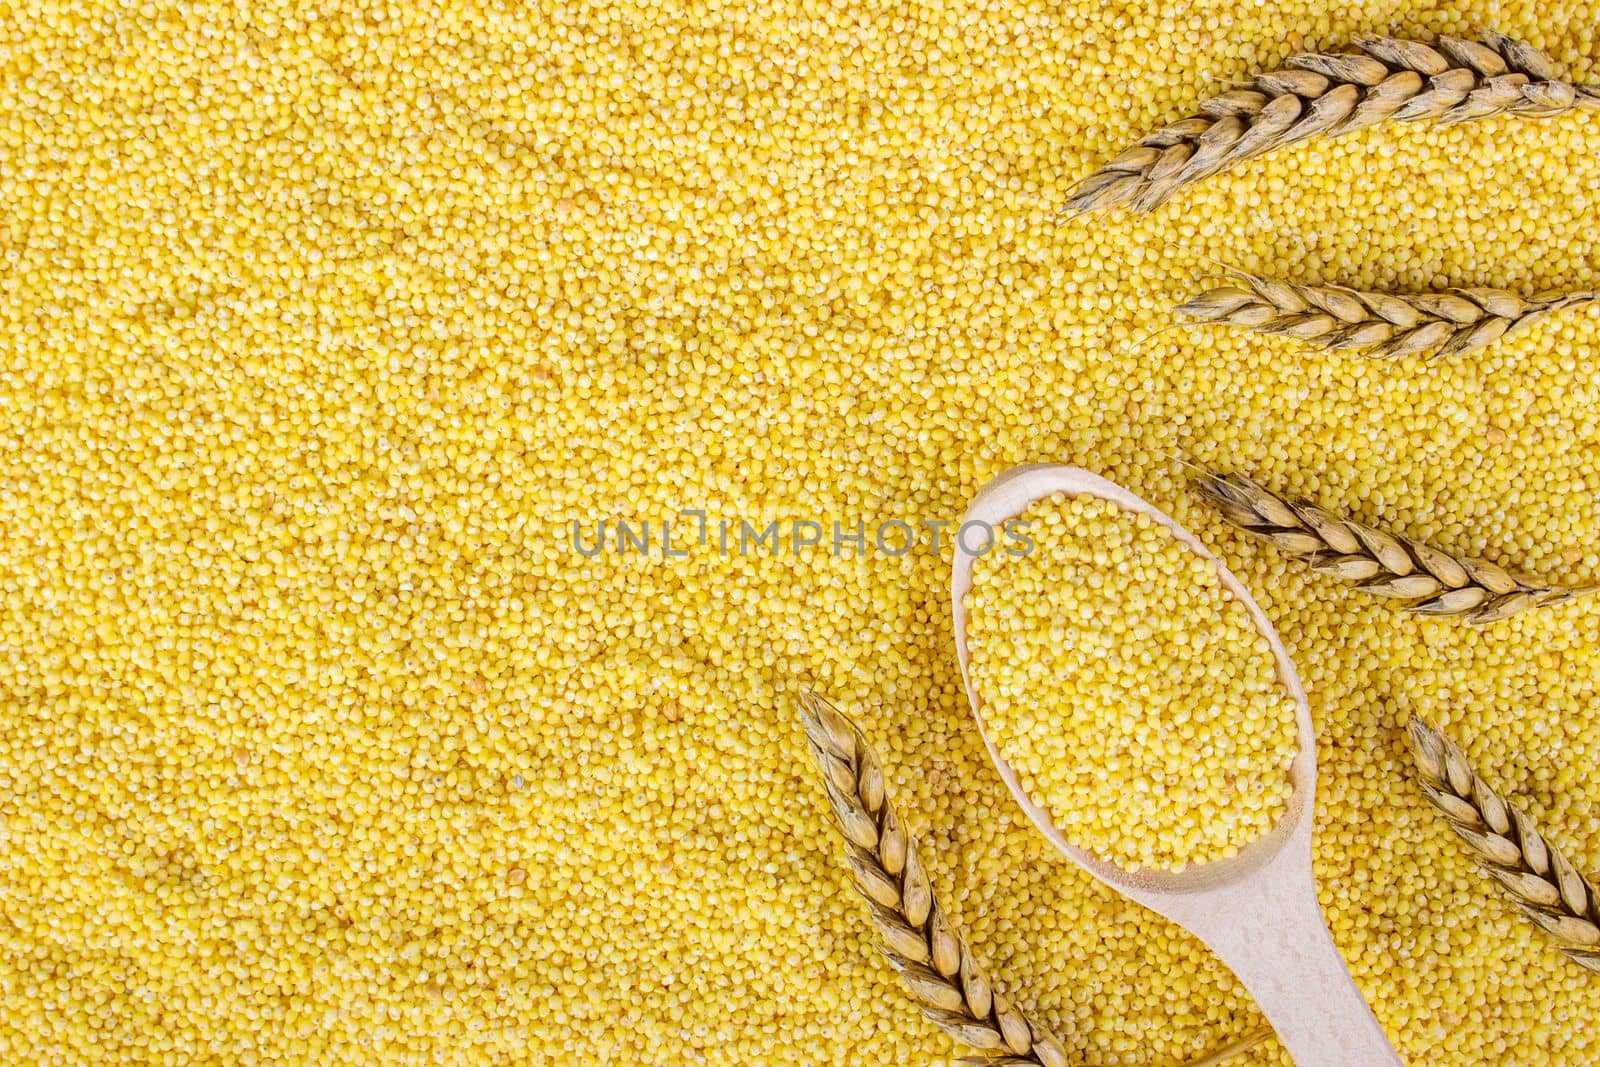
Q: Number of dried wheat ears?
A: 5